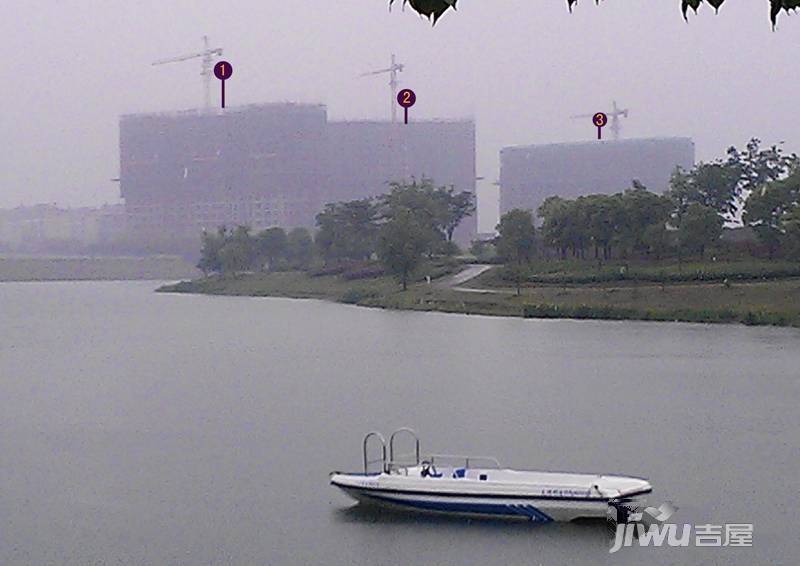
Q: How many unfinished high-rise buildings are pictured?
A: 3